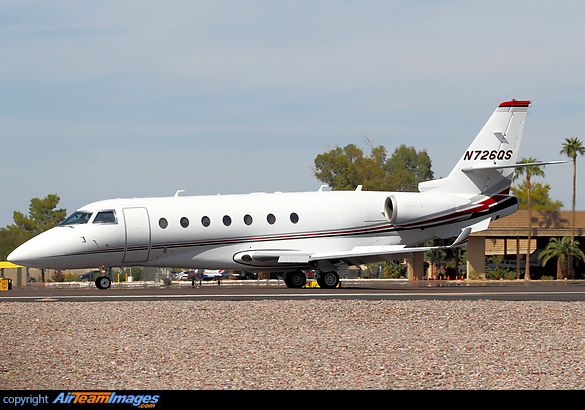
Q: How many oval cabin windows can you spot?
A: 7